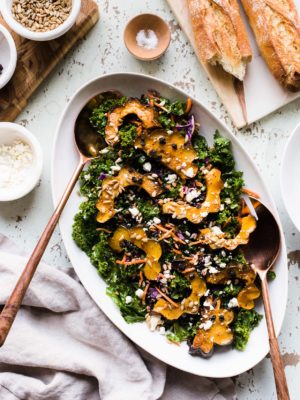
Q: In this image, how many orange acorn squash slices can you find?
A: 9